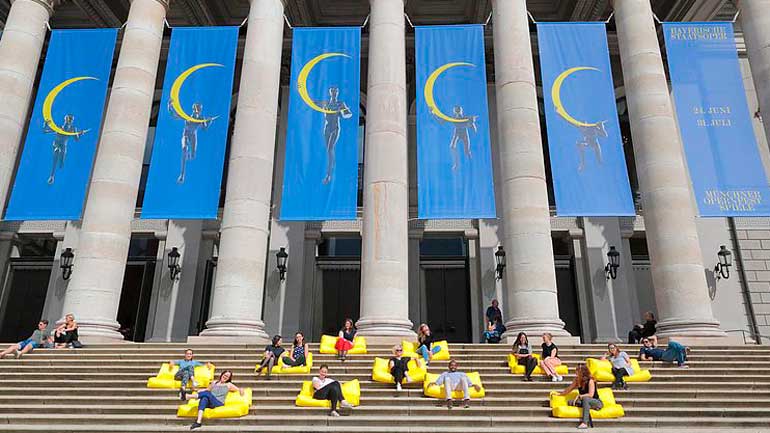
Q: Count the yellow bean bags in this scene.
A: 11